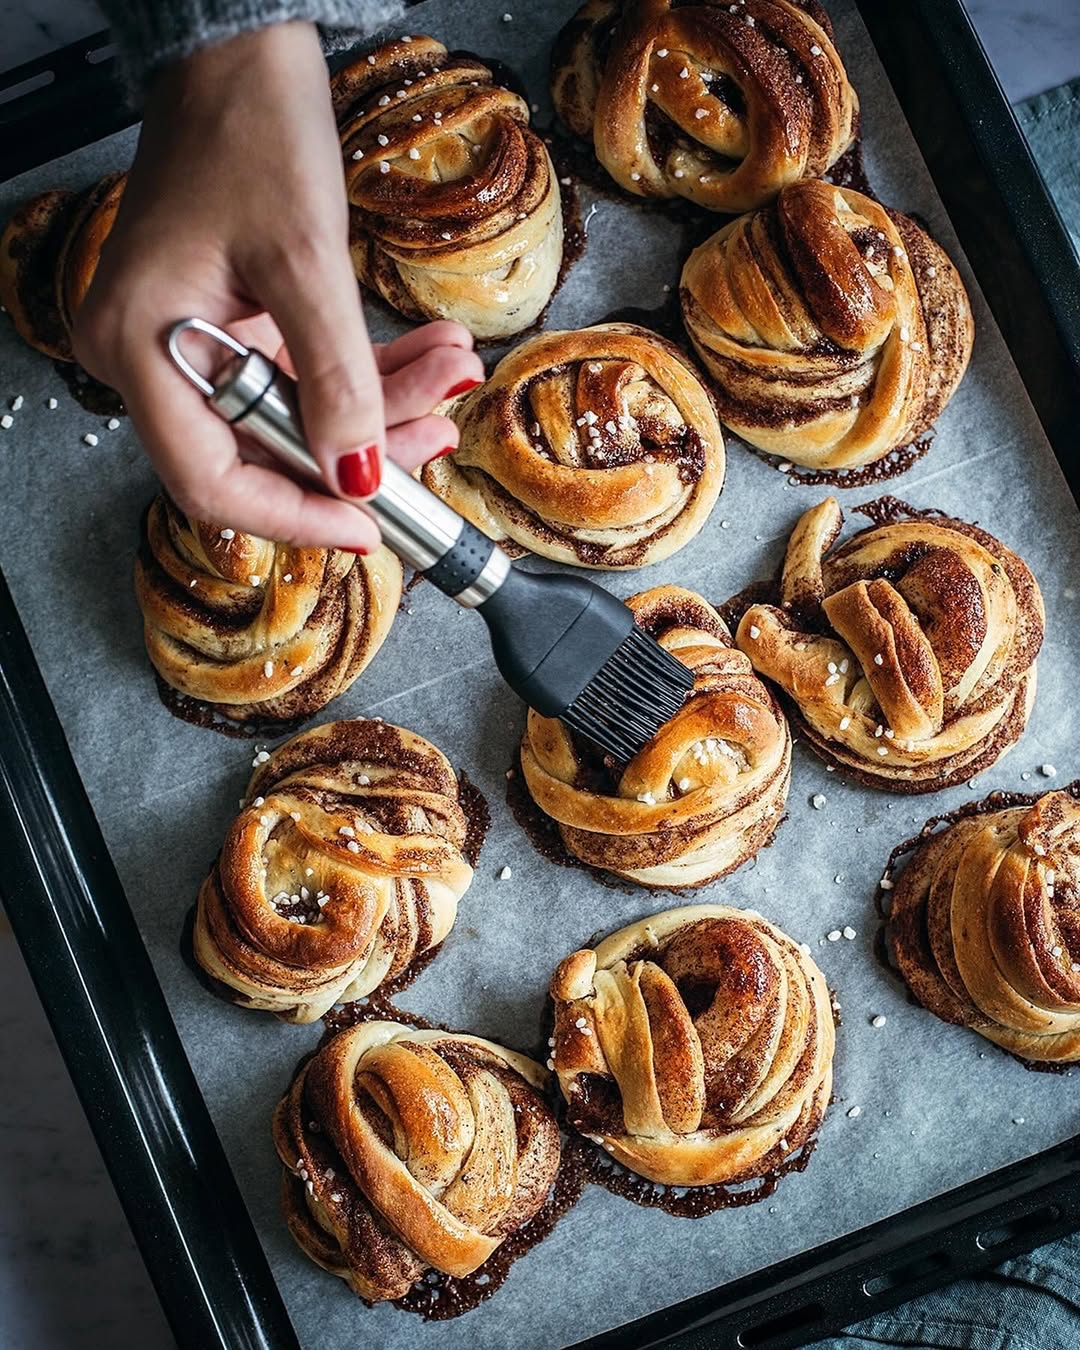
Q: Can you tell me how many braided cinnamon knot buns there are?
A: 12